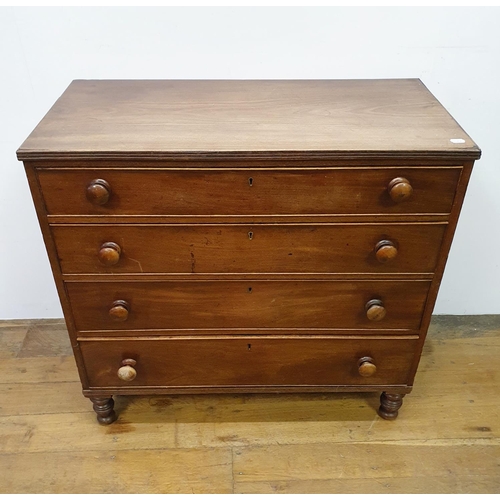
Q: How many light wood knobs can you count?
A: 1